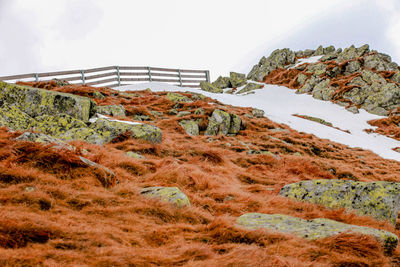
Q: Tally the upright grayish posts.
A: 6